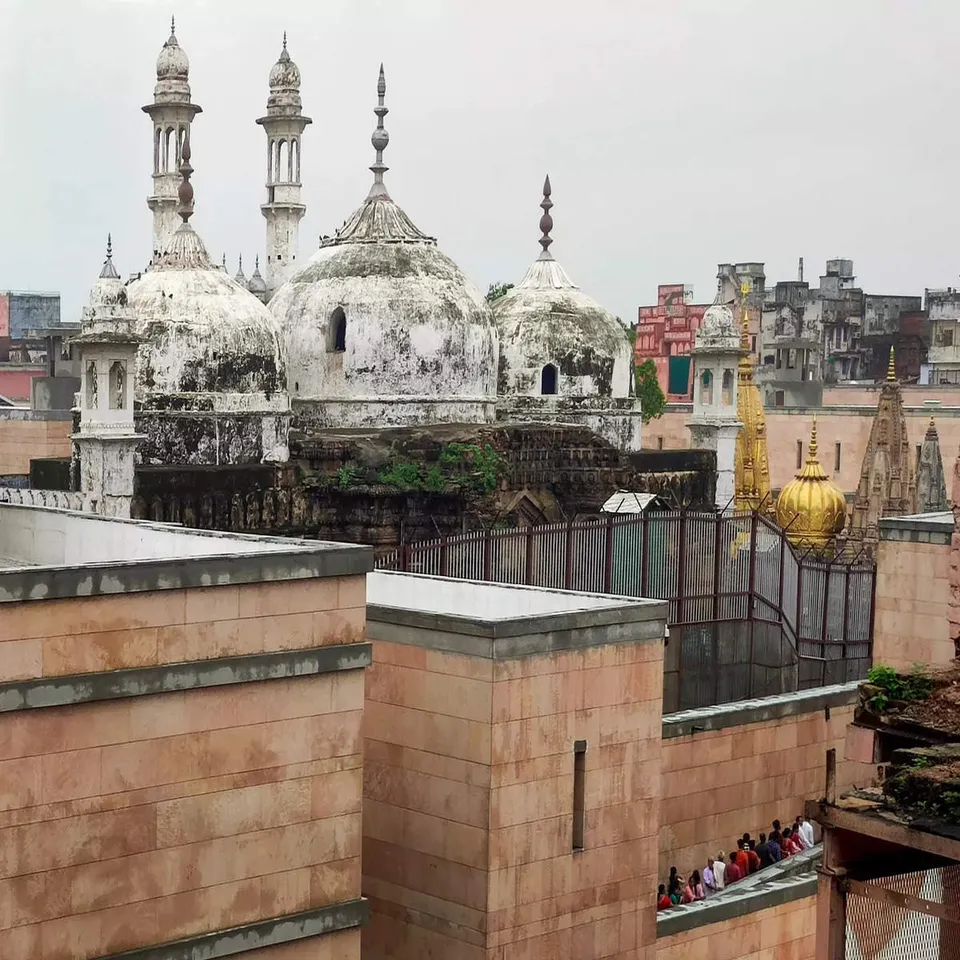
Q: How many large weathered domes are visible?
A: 3